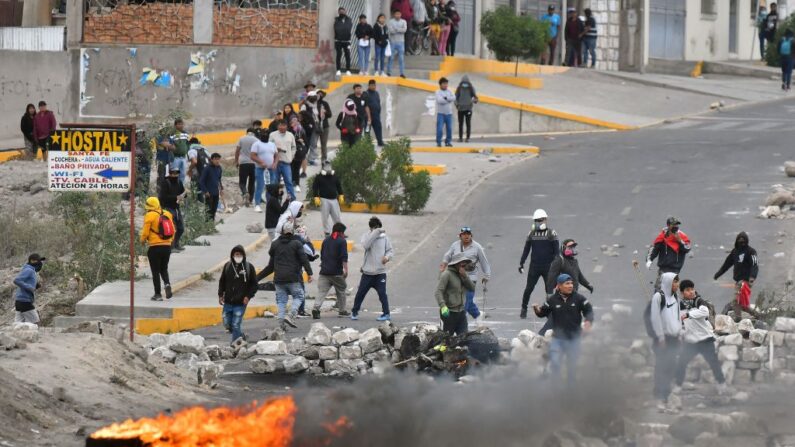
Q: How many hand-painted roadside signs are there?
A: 1